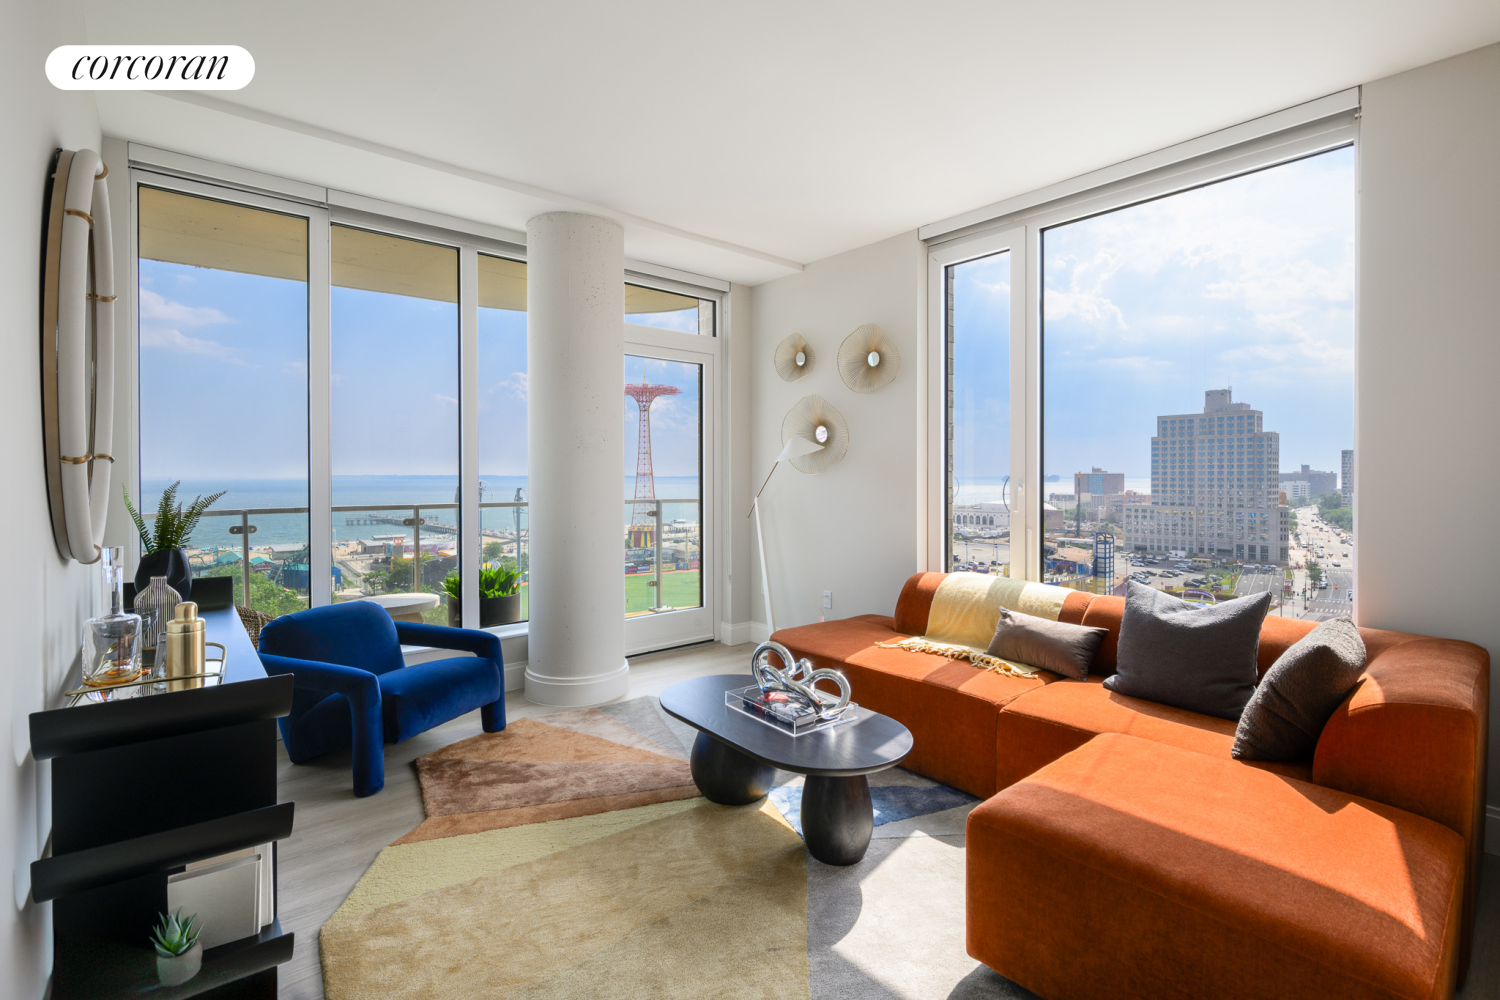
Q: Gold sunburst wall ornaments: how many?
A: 3